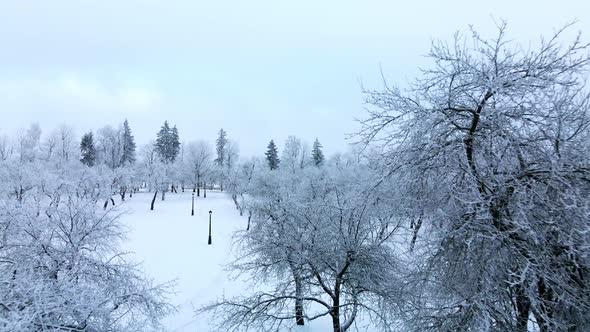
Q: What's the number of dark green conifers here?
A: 7